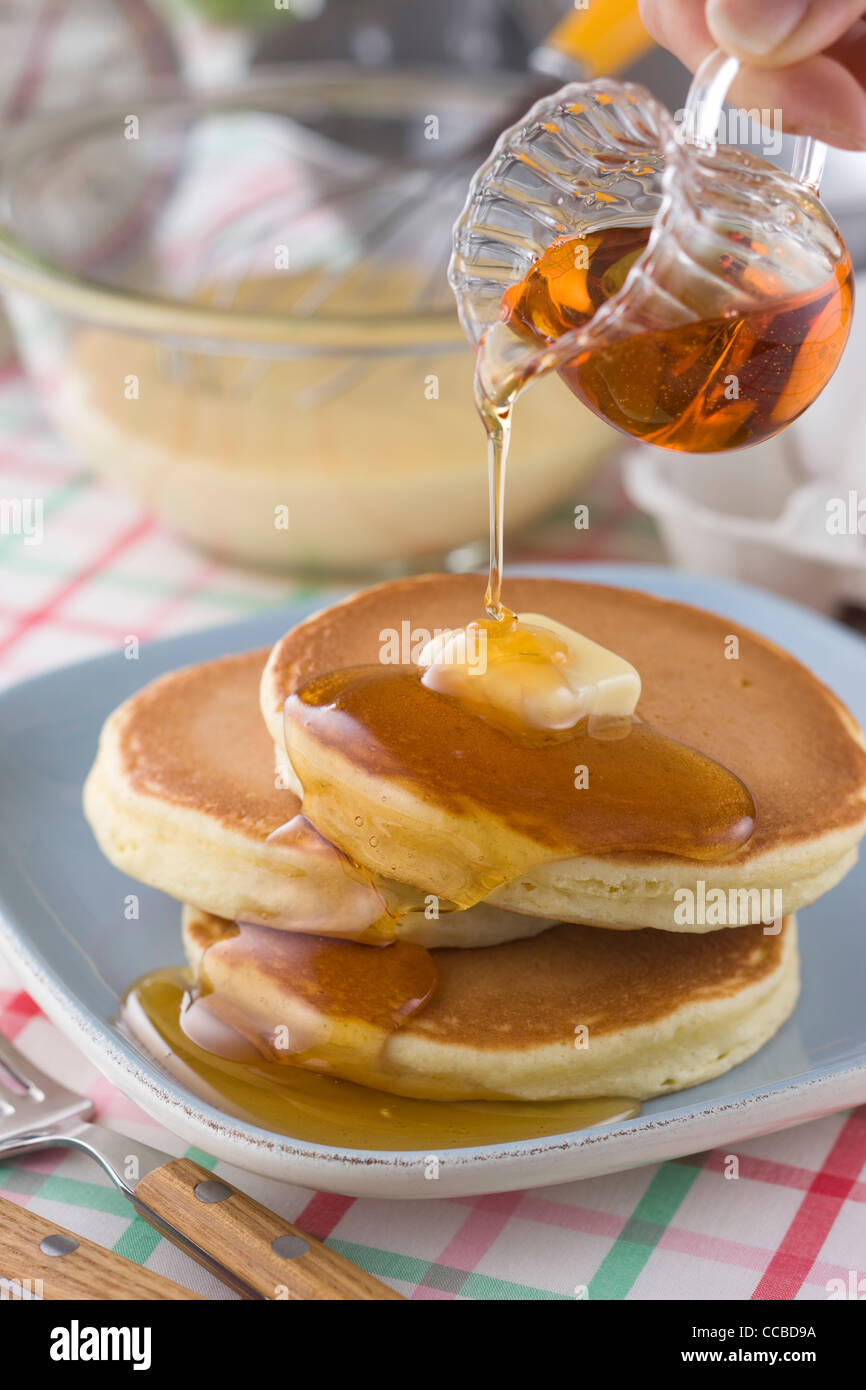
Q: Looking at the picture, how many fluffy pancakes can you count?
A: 3